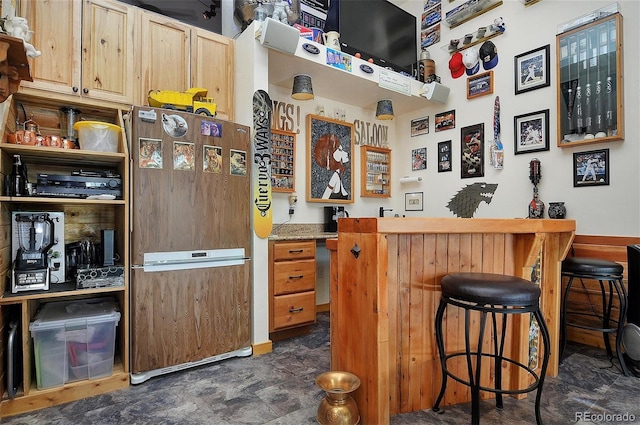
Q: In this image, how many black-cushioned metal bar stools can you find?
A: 2